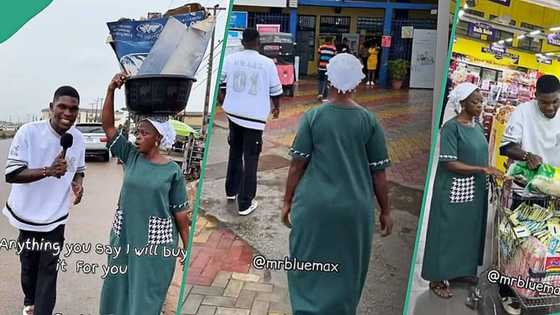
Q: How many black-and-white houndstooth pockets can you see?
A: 3